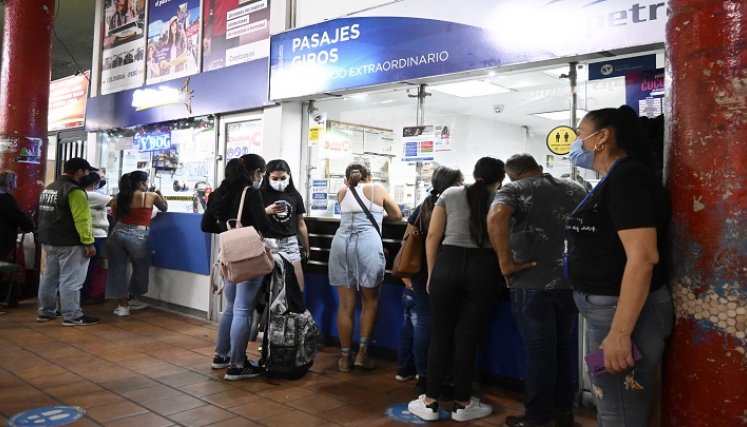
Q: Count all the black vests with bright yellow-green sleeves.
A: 1